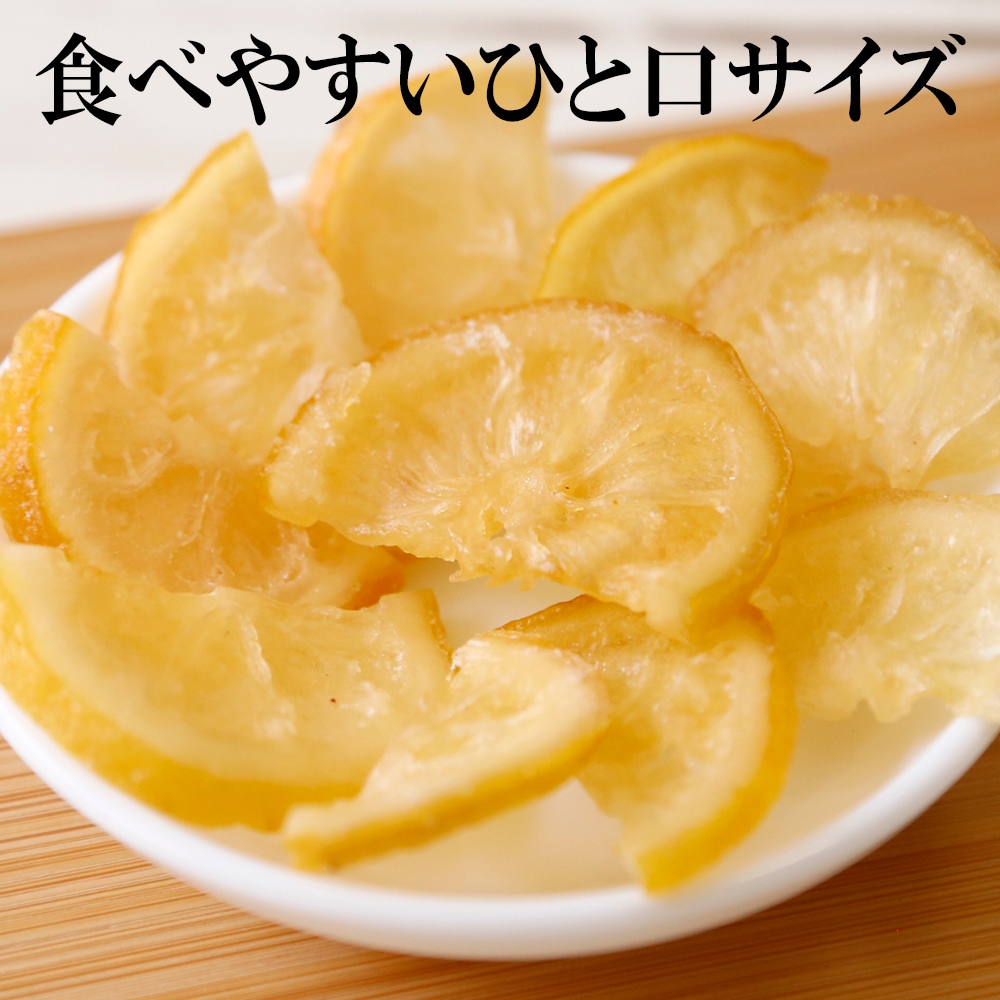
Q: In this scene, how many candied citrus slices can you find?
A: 10